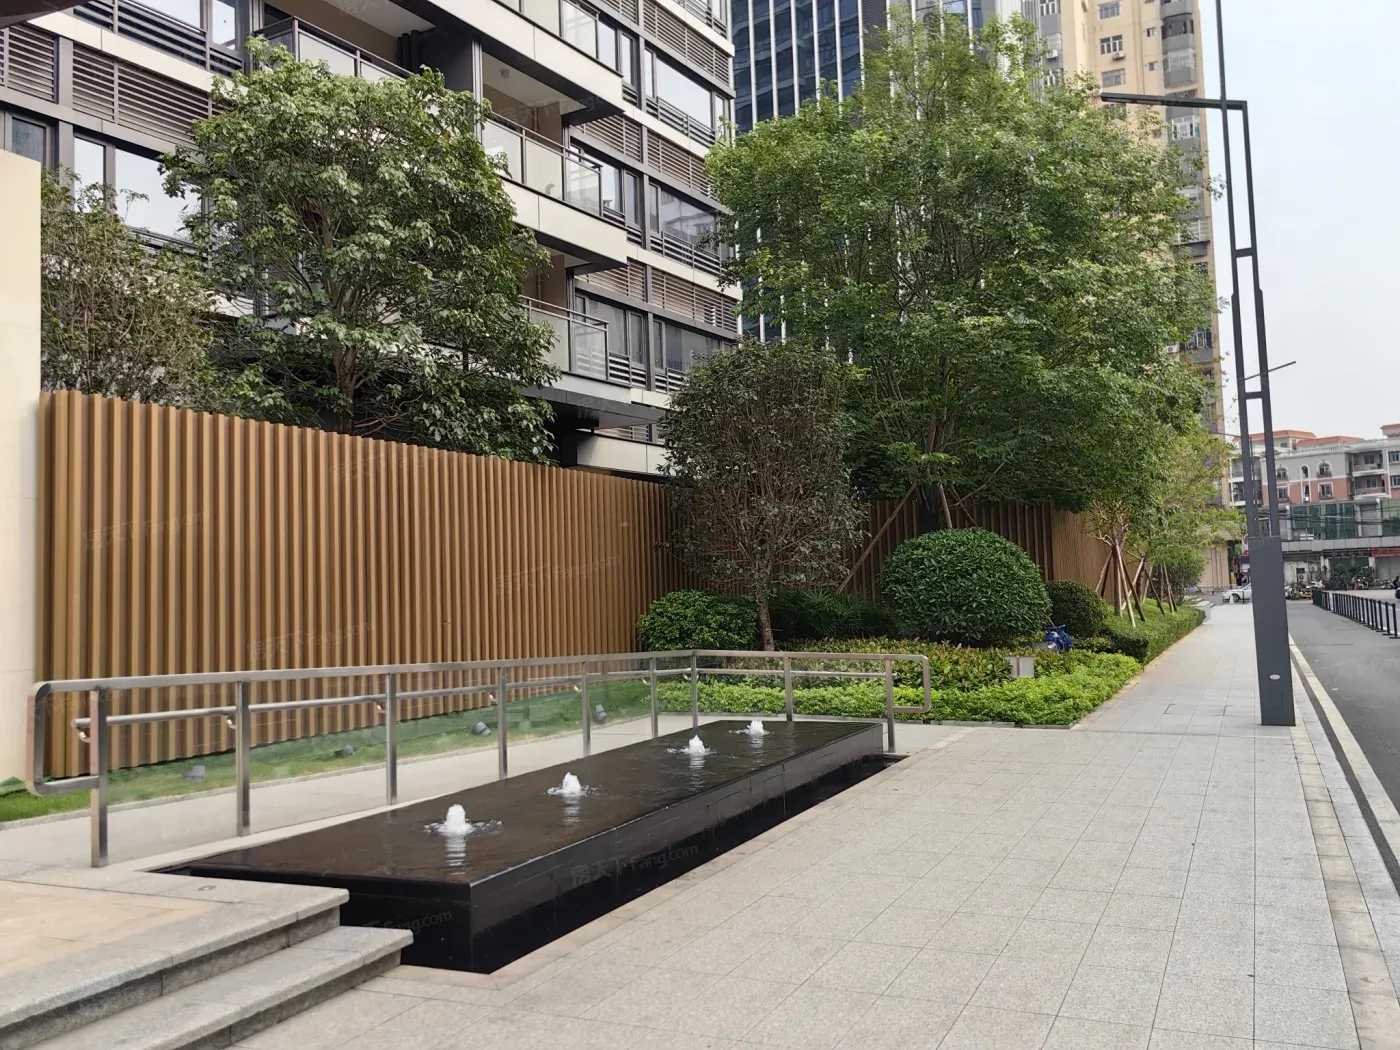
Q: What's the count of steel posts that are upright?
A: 9